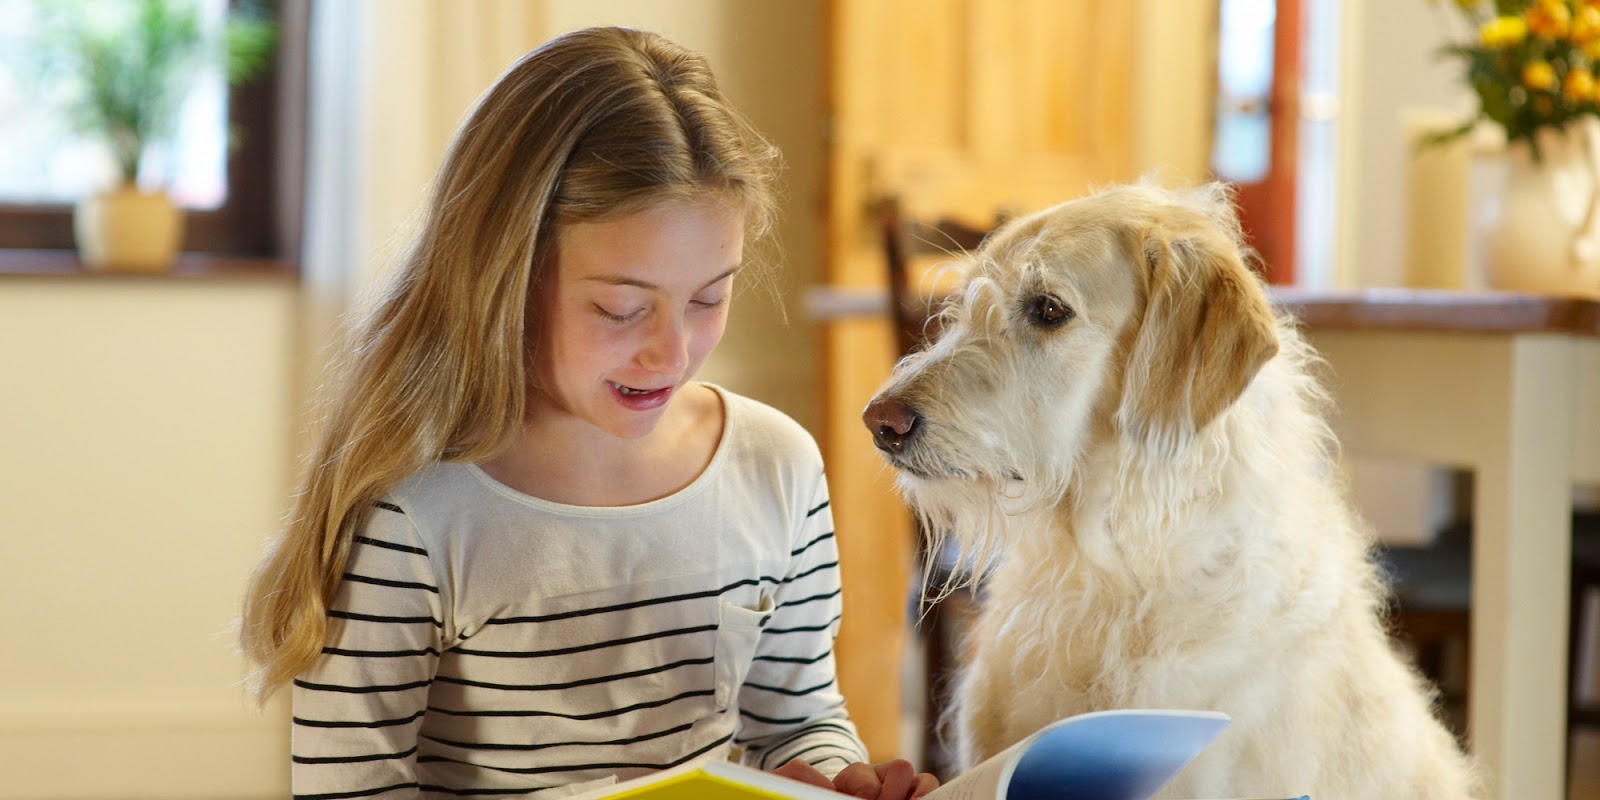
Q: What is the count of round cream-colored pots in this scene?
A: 2